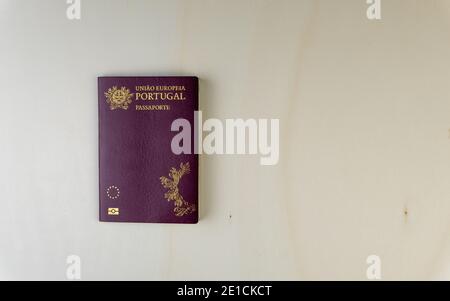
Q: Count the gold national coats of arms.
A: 1